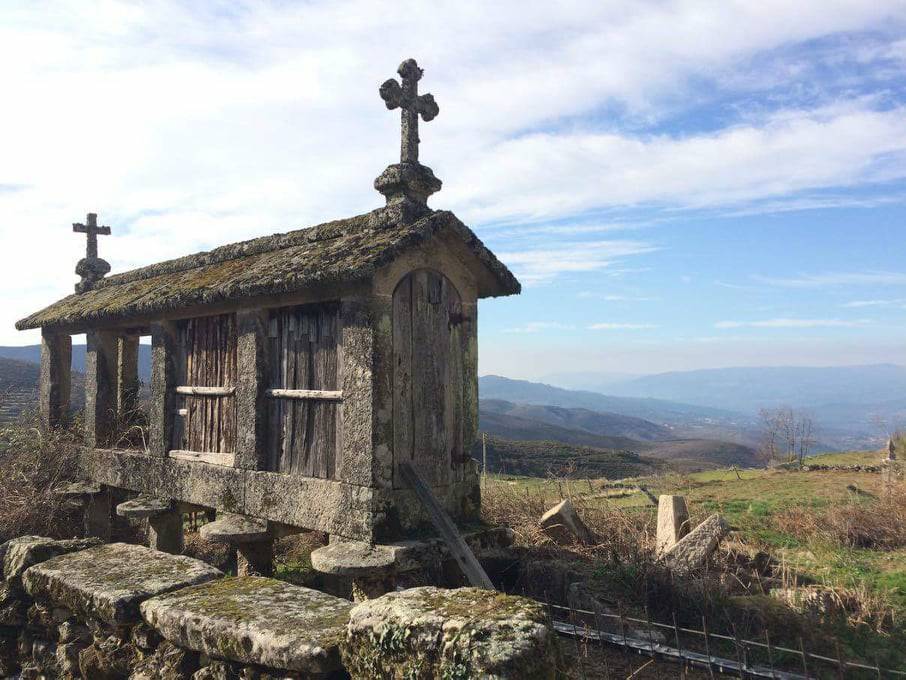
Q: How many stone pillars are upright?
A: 1